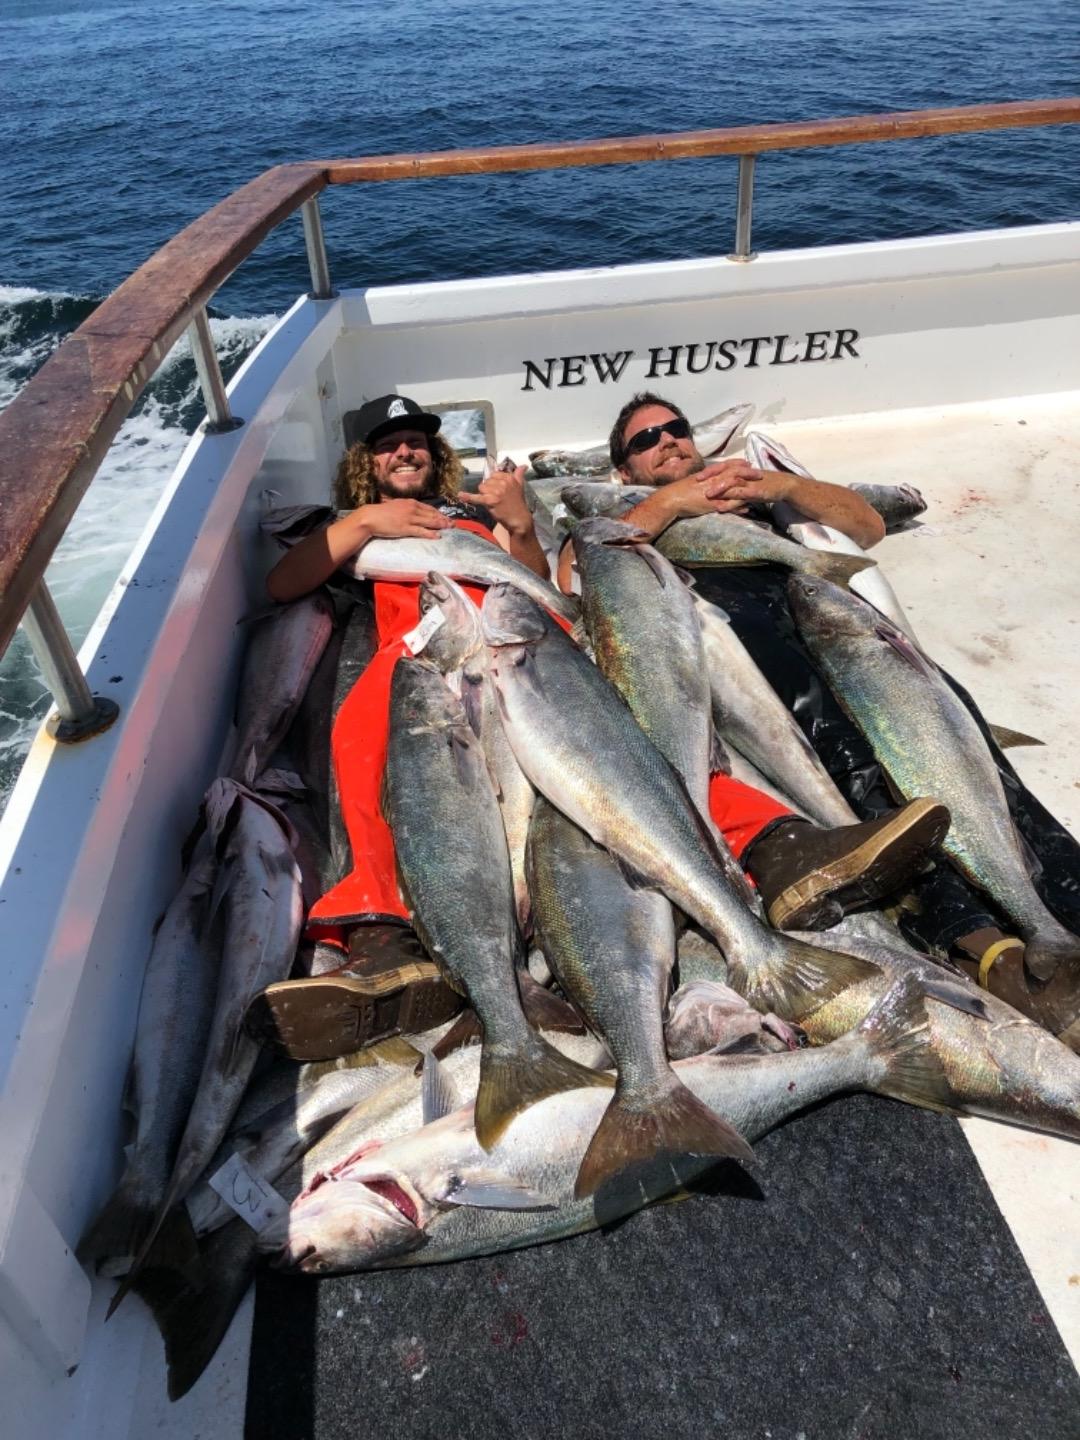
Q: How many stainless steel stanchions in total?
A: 4